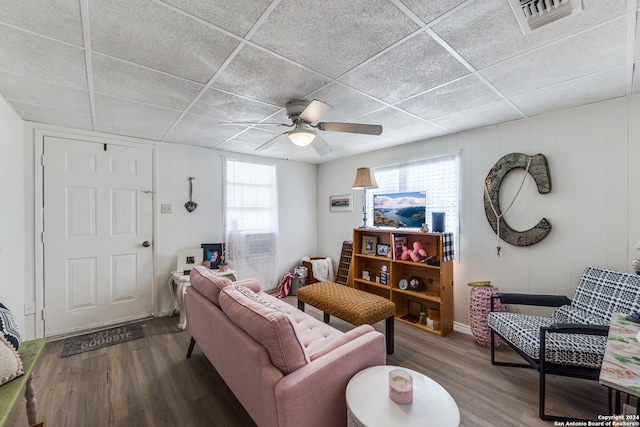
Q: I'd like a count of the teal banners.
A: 0